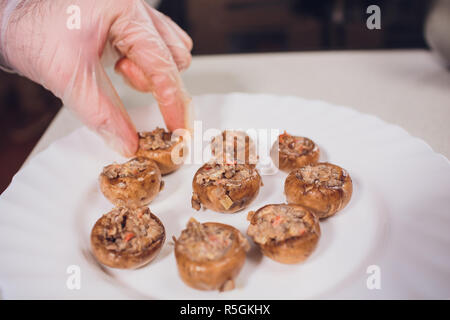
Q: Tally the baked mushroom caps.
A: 9